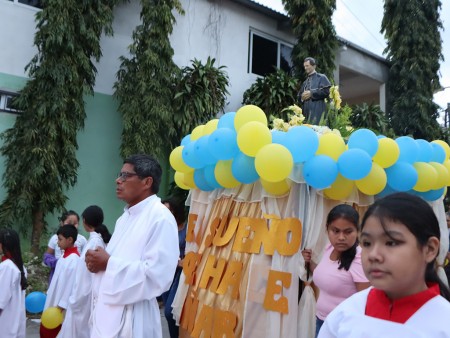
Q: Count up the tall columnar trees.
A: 4